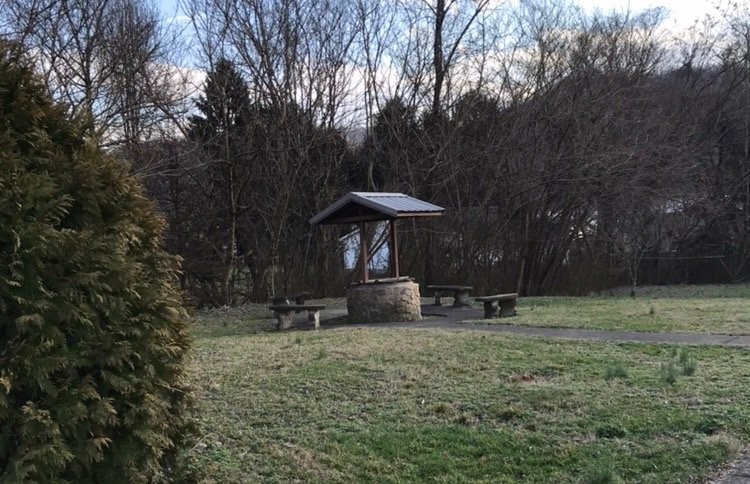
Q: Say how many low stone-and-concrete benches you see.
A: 4